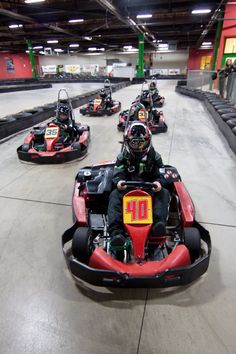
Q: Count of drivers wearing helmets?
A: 5